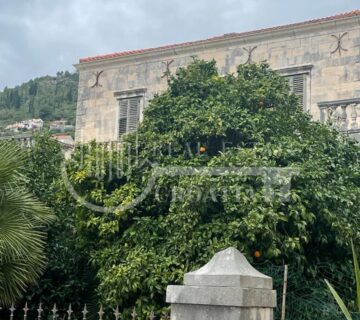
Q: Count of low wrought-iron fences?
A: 1